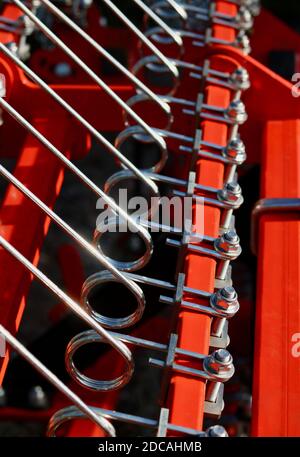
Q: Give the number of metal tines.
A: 10